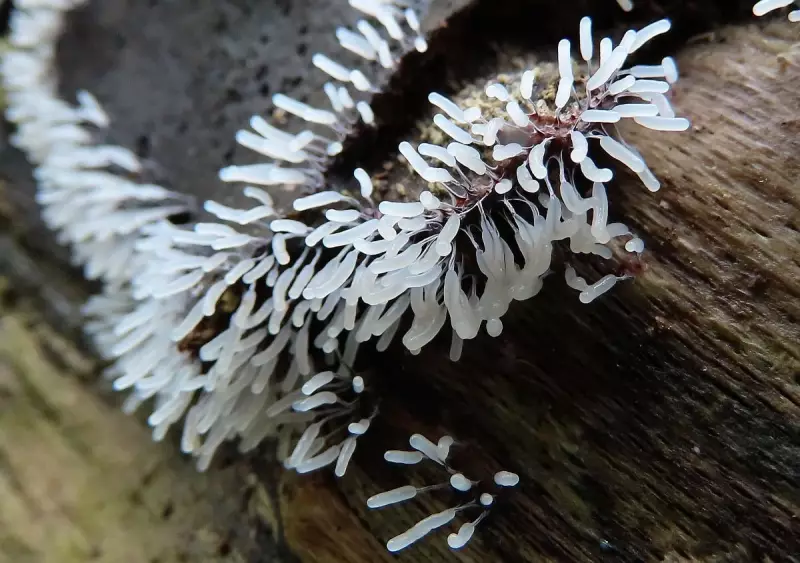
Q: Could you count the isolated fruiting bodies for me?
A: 9